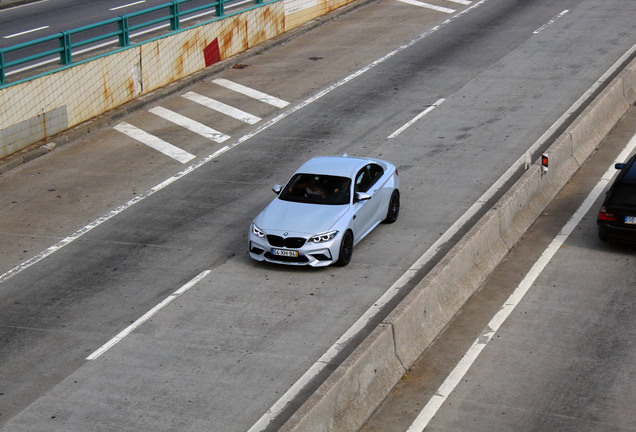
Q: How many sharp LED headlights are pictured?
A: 2